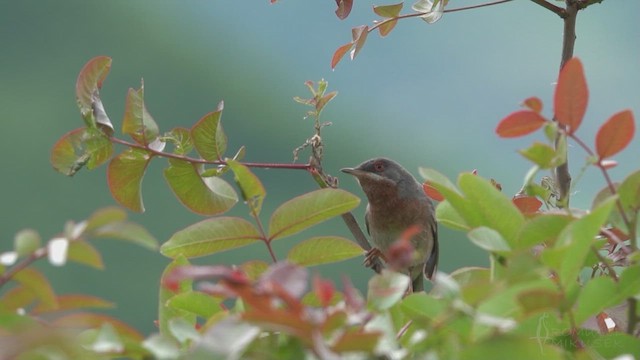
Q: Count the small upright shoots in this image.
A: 1